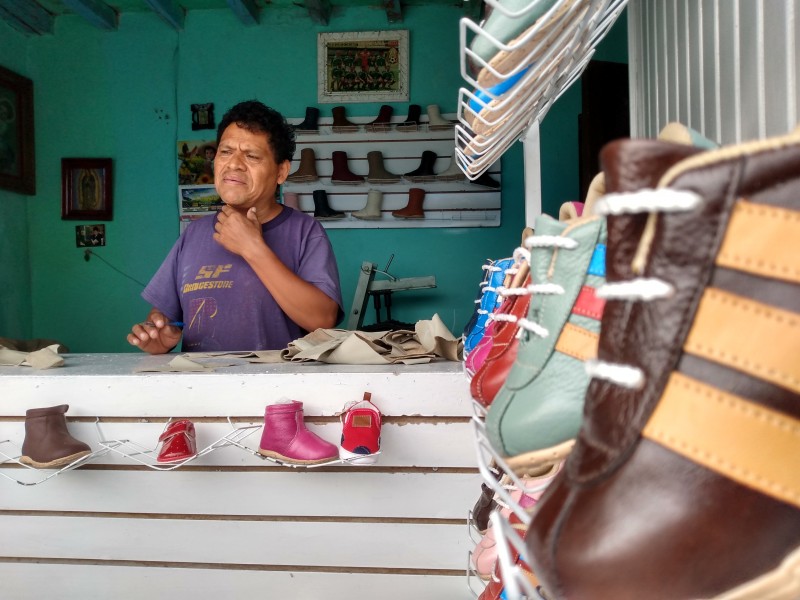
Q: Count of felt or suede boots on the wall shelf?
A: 15